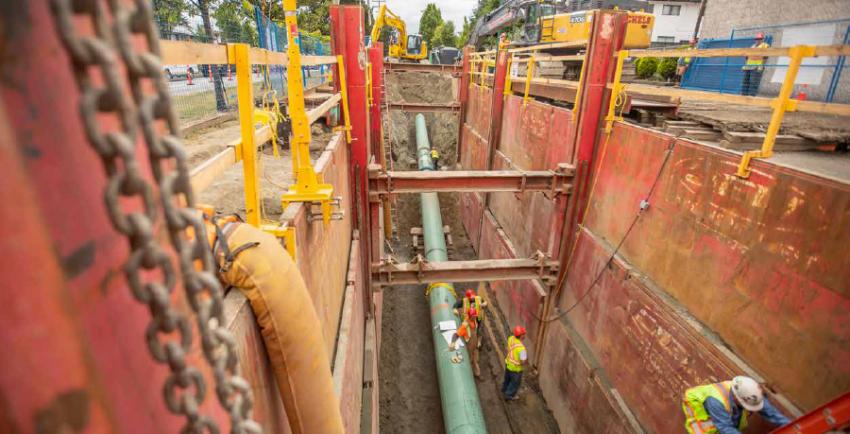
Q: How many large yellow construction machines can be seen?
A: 2